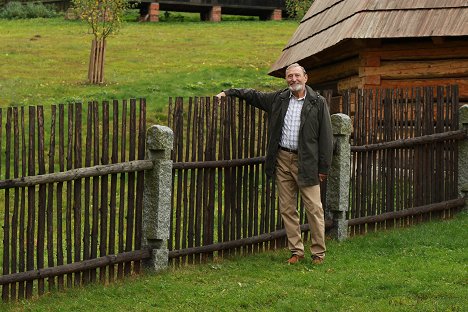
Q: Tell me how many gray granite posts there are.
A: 3